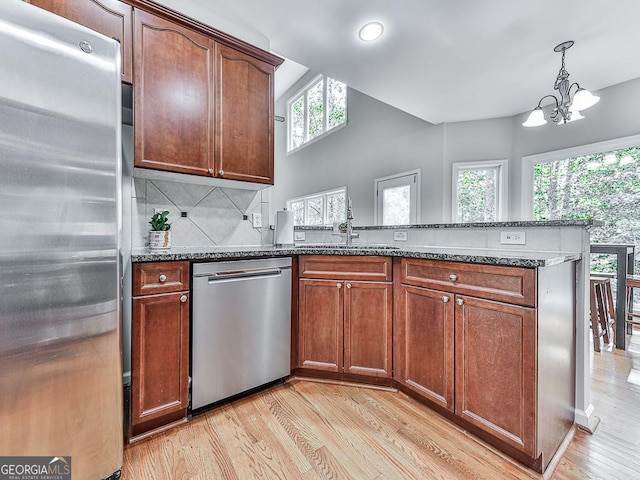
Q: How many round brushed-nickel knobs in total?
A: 9